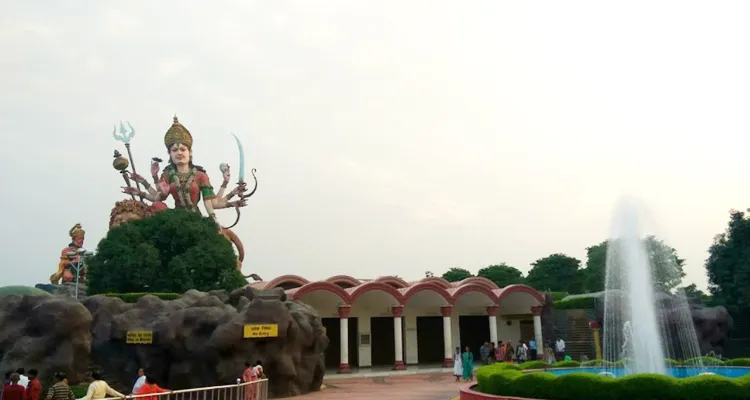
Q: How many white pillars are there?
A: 5